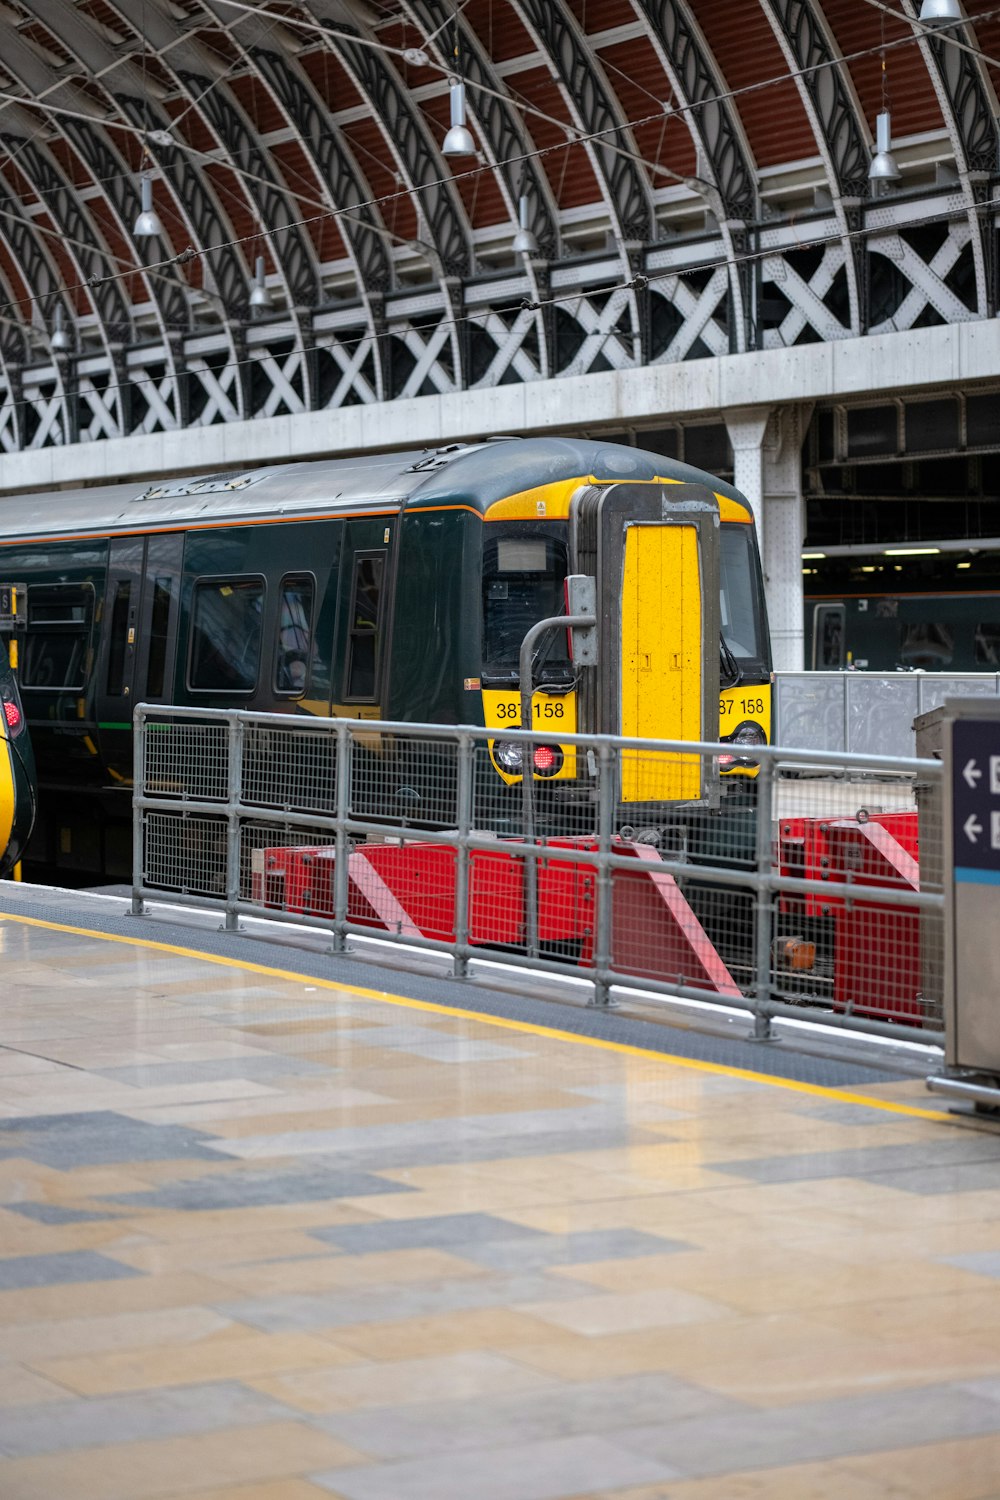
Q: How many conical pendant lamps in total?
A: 7